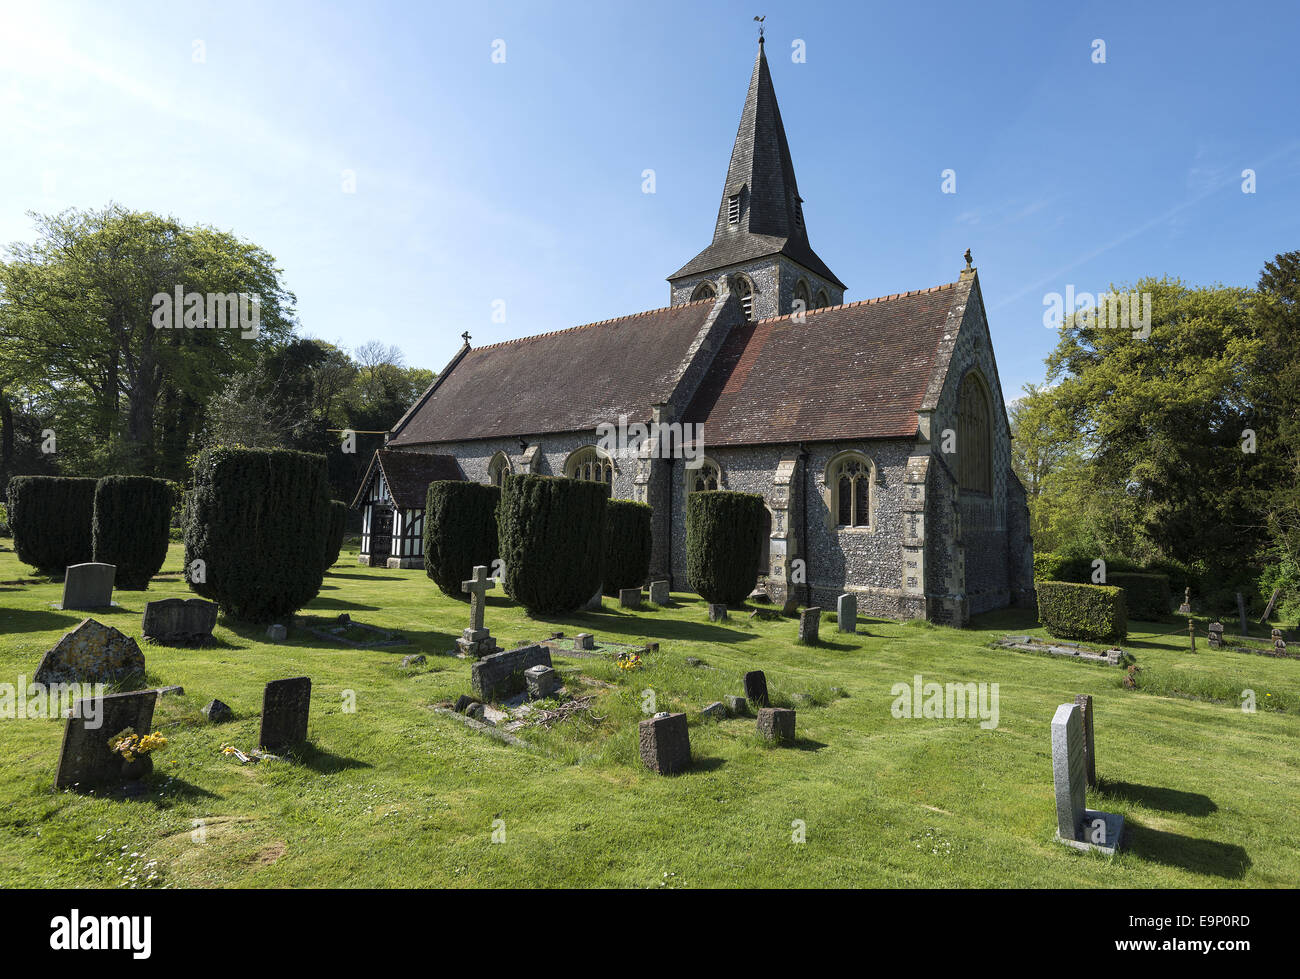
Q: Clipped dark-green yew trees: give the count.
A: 8